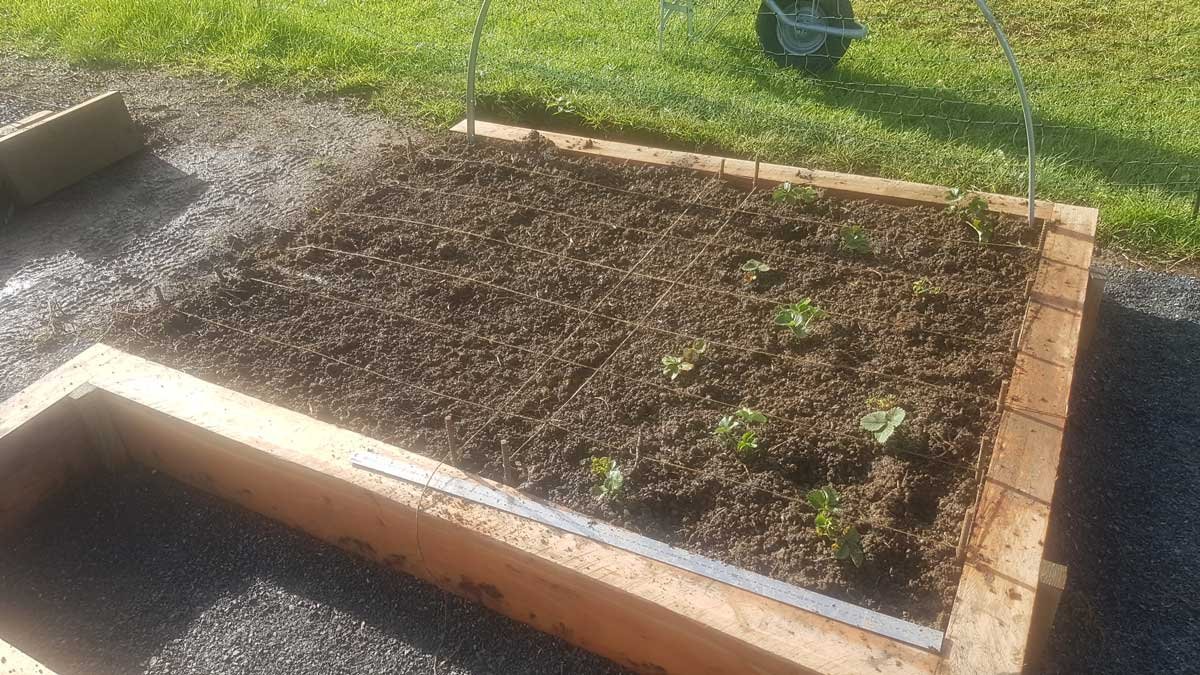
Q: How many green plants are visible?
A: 11